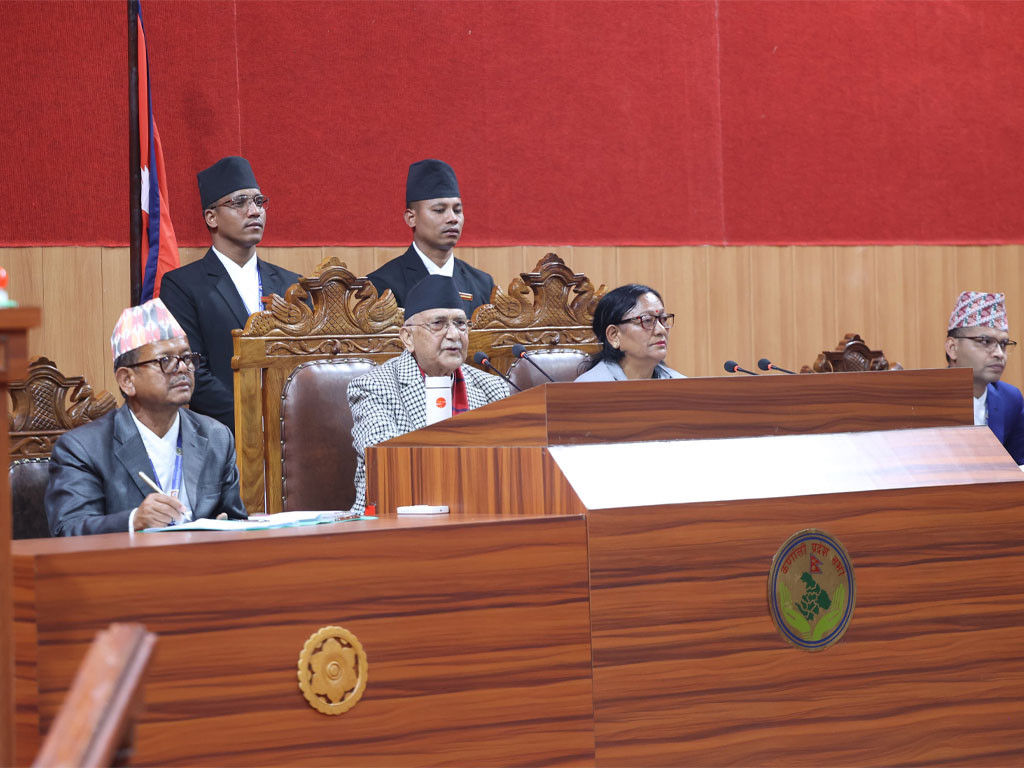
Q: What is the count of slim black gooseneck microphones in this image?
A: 4